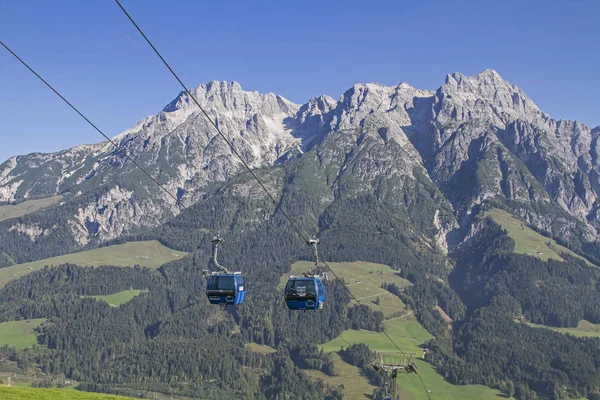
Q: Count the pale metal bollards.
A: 0